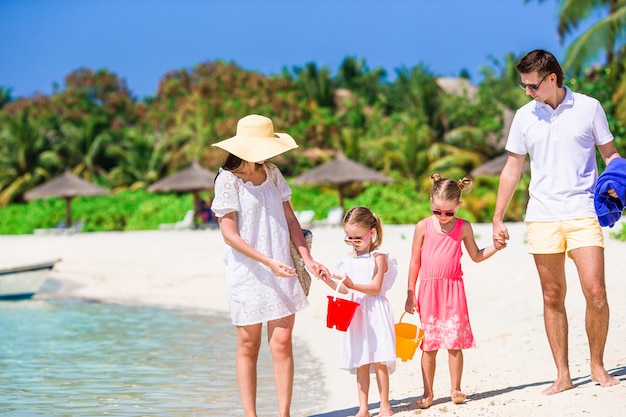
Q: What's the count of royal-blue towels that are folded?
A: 1